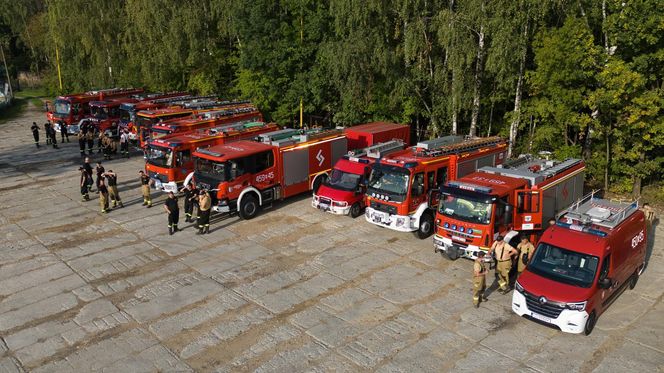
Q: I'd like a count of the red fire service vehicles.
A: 11